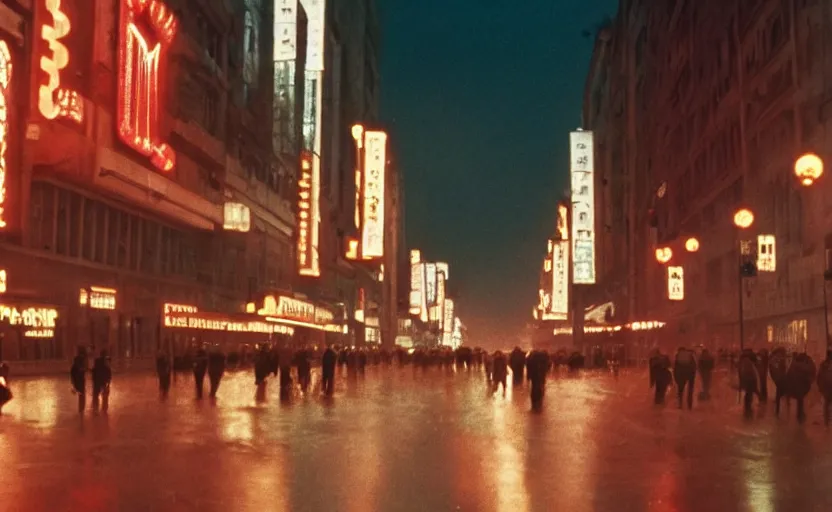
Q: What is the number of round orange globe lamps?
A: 4